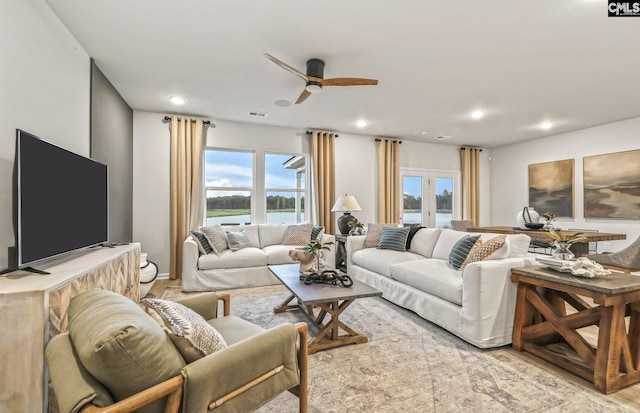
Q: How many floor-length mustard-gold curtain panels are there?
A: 4